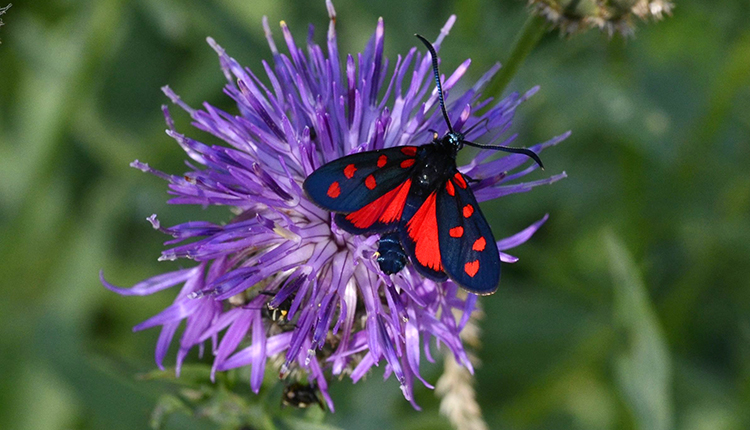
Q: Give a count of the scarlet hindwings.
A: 2